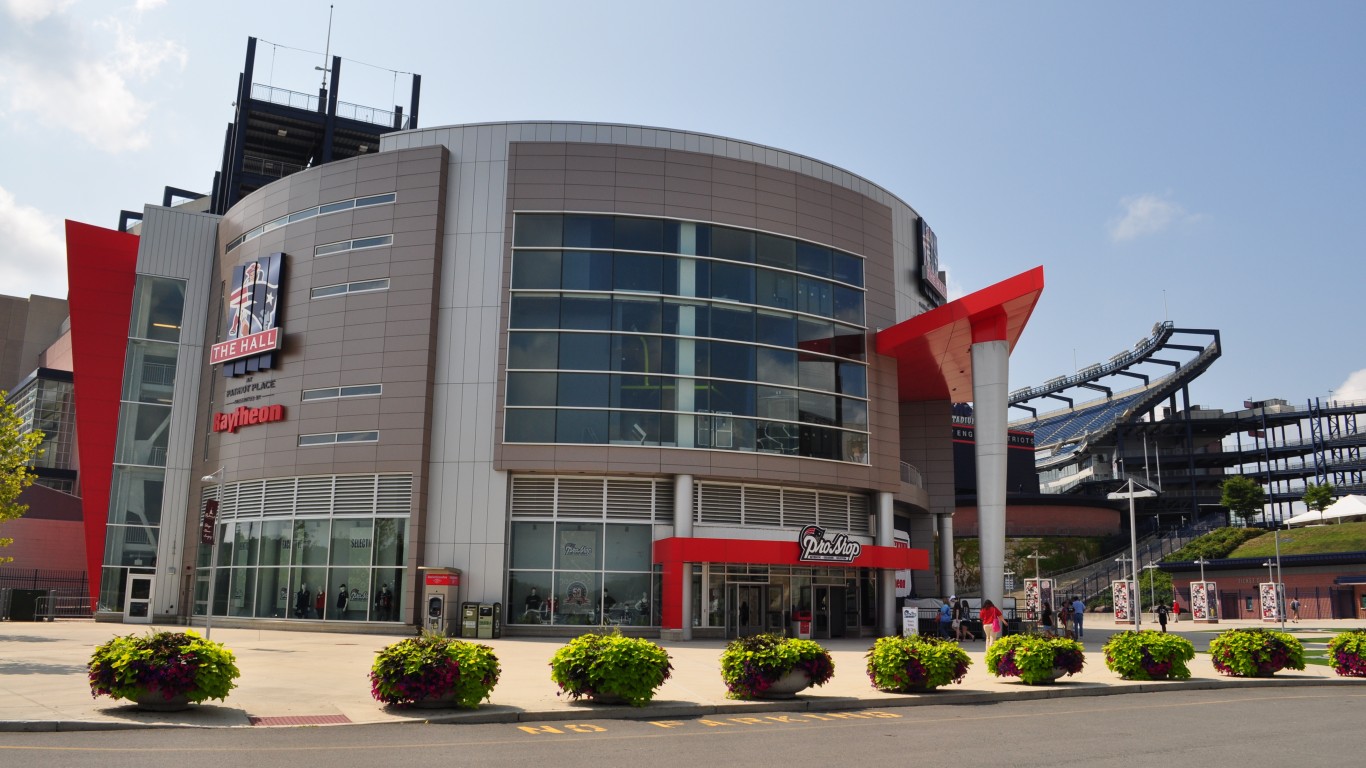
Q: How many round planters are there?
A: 9